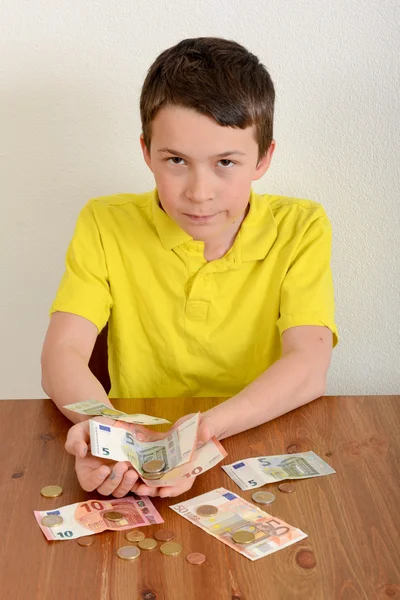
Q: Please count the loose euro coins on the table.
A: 14